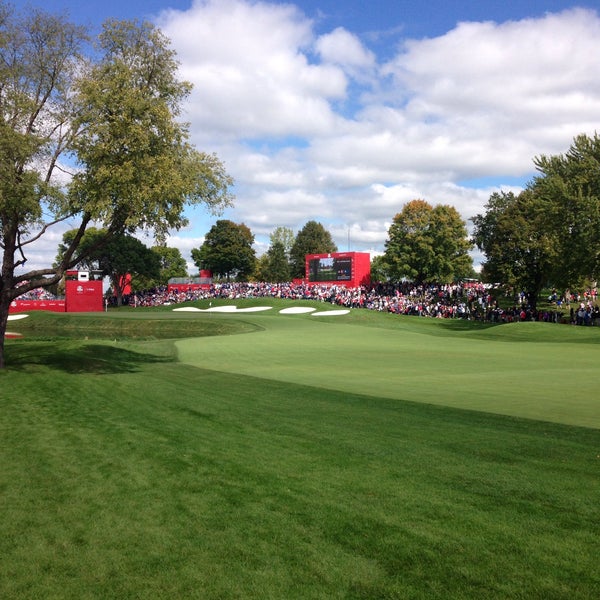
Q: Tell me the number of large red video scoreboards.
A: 1